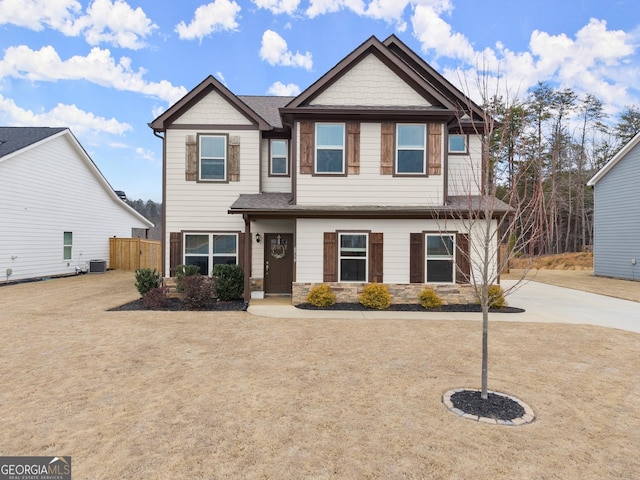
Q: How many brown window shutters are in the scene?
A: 12